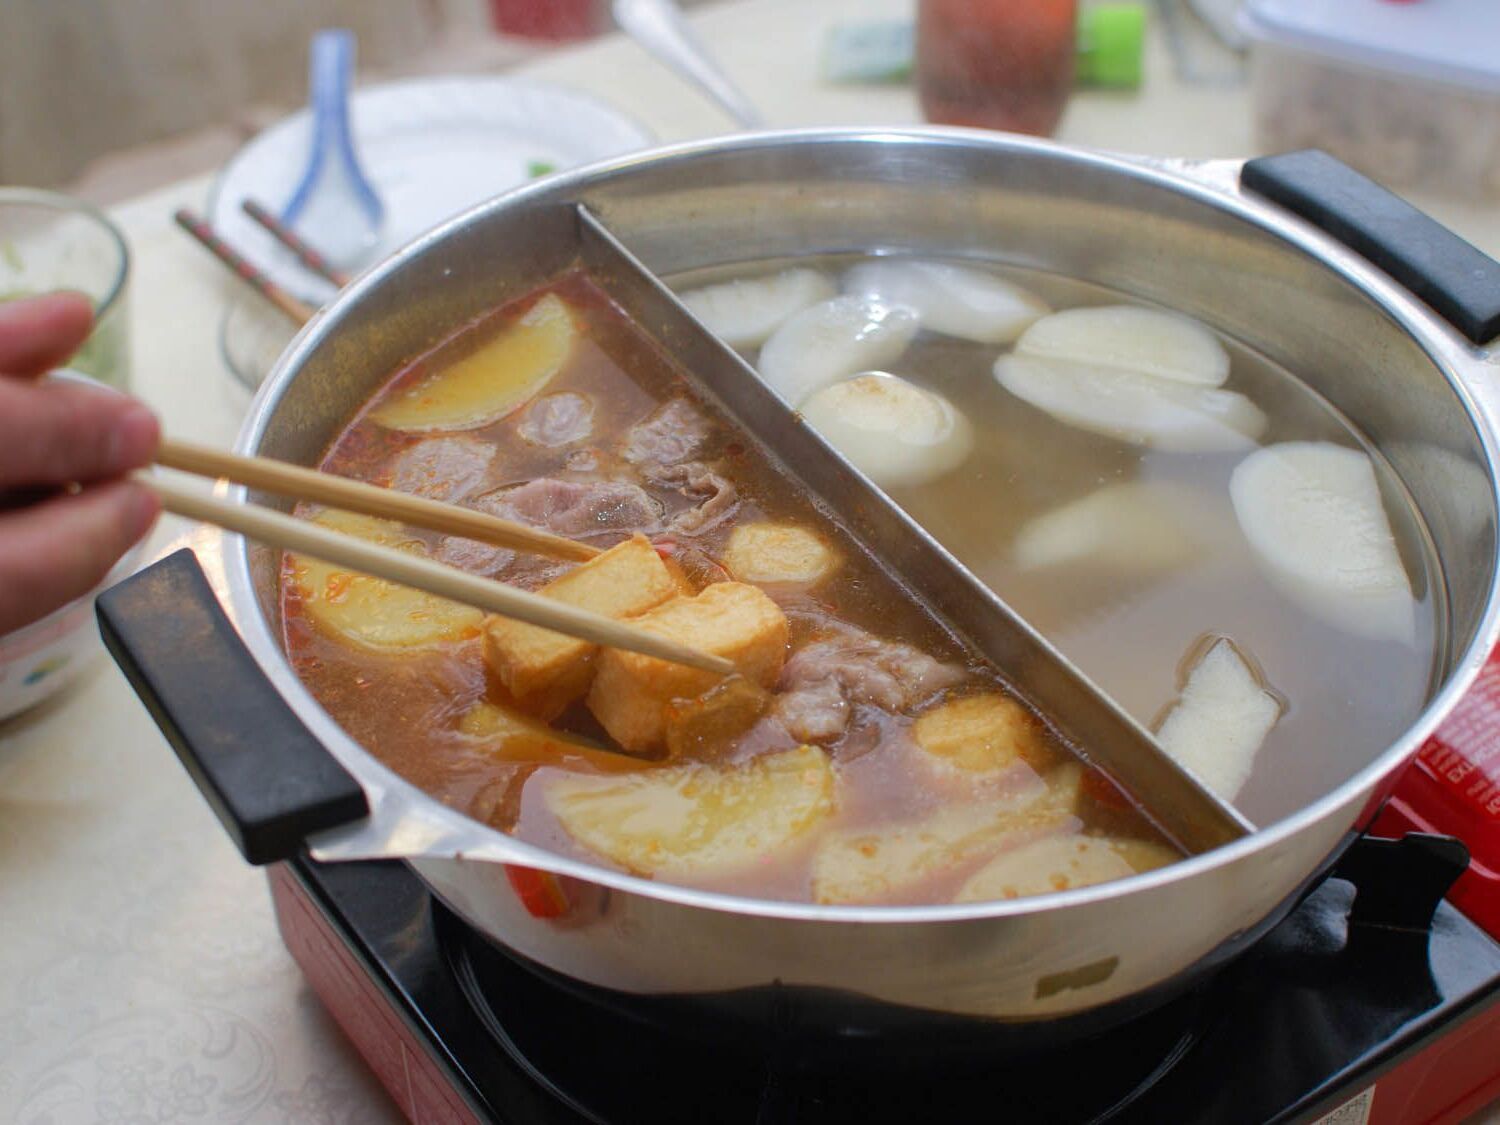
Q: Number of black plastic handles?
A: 2